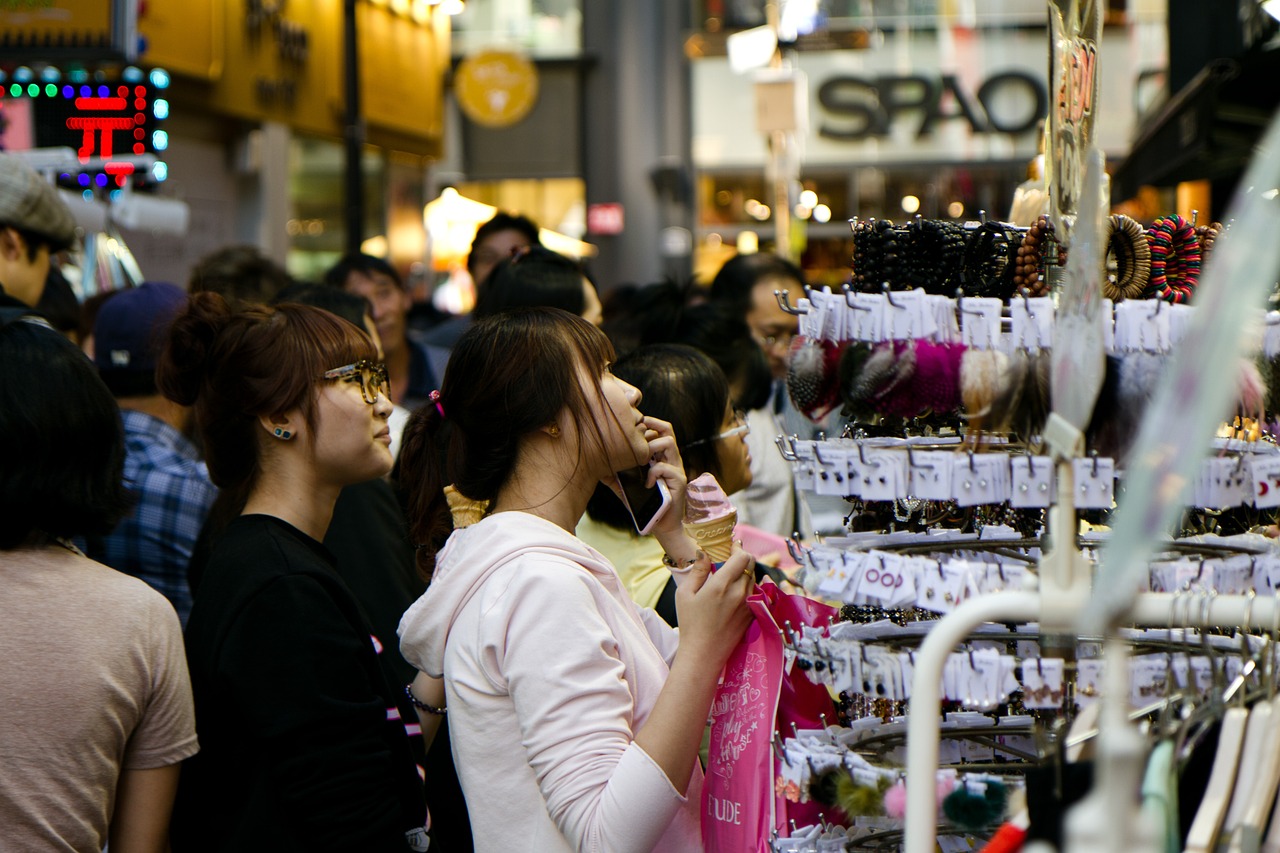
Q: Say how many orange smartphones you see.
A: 0